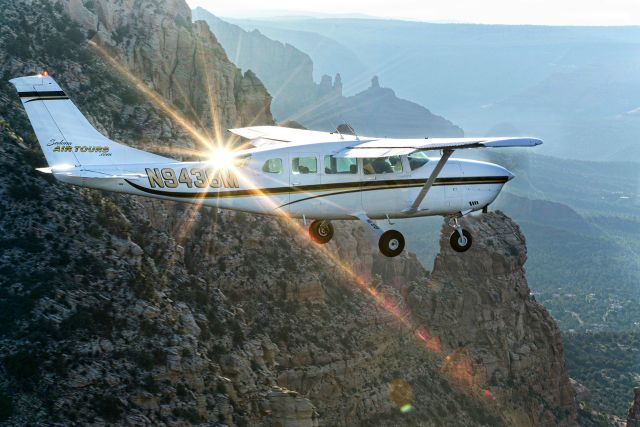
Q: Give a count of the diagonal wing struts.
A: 1